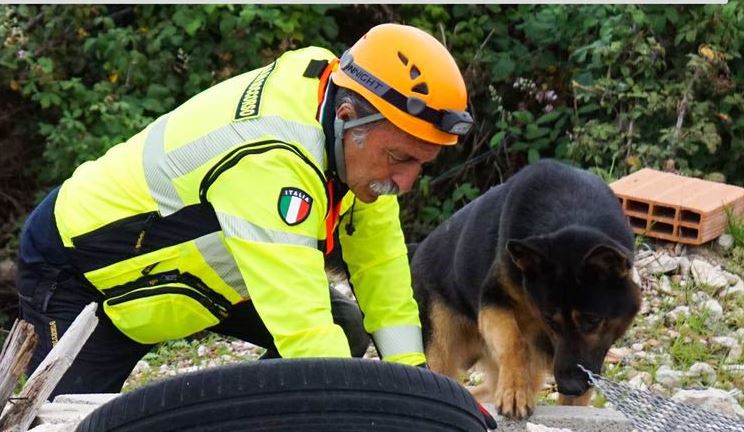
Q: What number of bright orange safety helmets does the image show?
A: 1